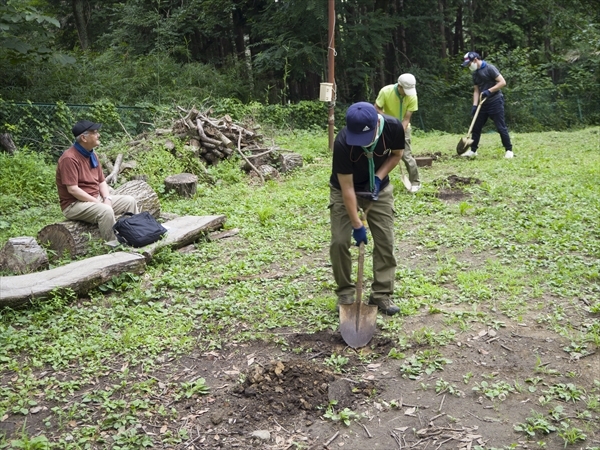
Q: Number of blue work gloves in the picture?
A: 4